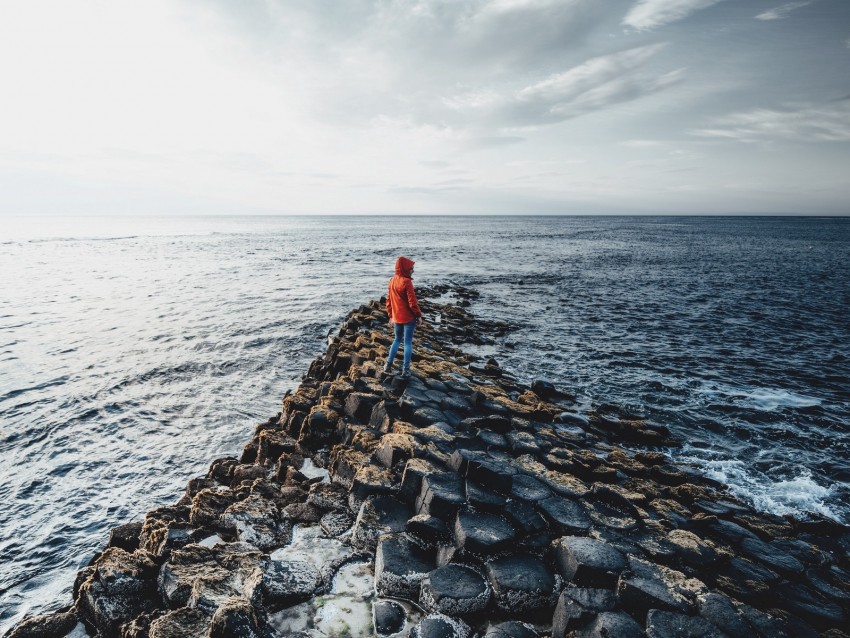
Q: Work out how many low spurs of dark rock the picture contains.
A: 1